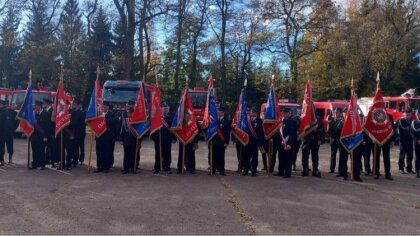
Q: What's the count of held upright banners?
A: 12